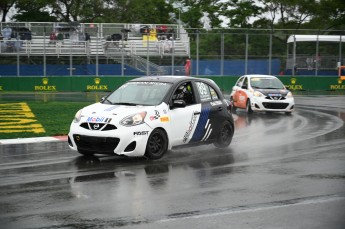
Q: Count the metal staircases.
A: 1